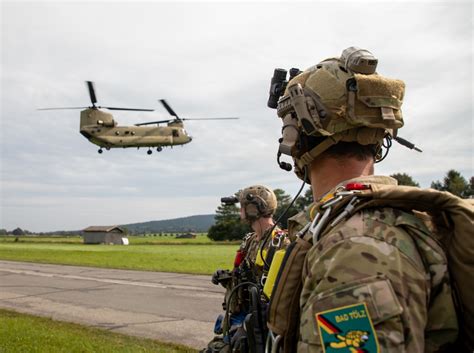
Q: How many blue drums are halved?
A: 0